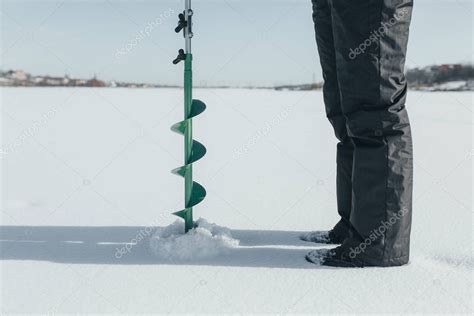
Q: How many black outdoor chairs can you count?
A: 0